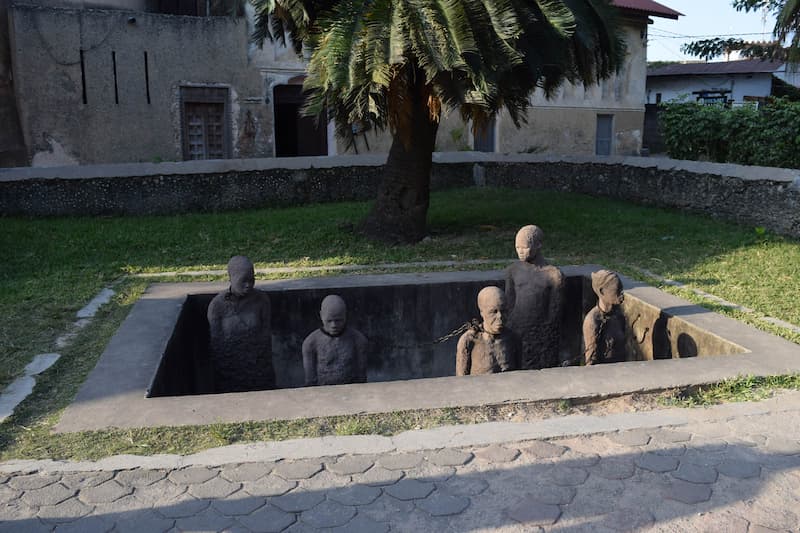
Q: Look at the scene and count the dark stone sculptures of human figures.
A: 5